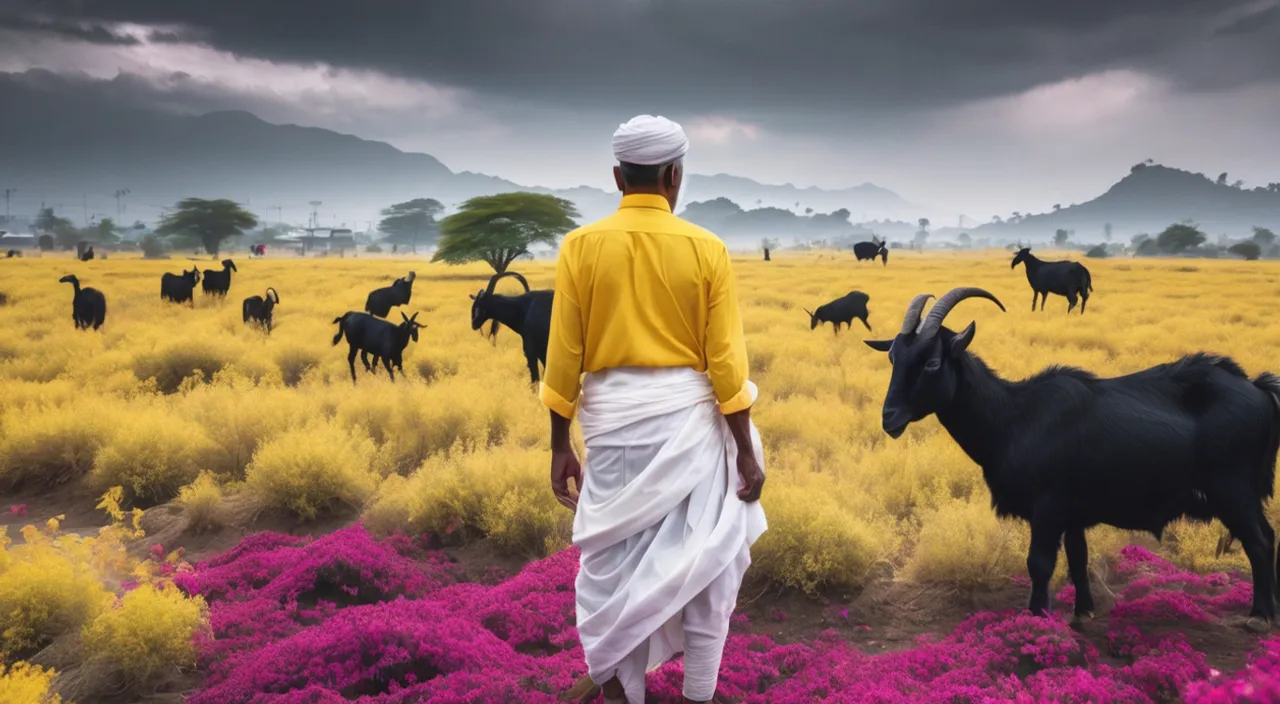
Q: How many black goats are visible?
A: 11